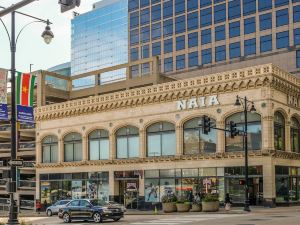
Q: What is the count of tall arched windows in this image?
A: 9